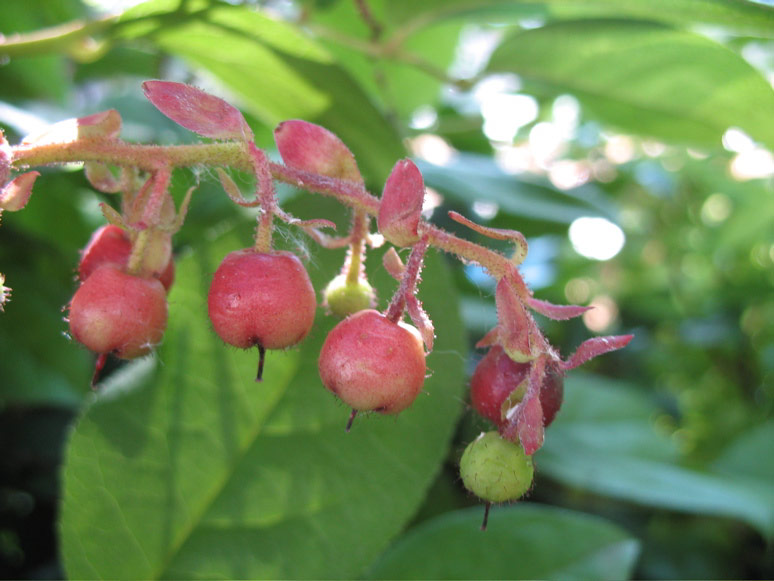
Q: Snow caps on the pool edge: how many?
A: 0